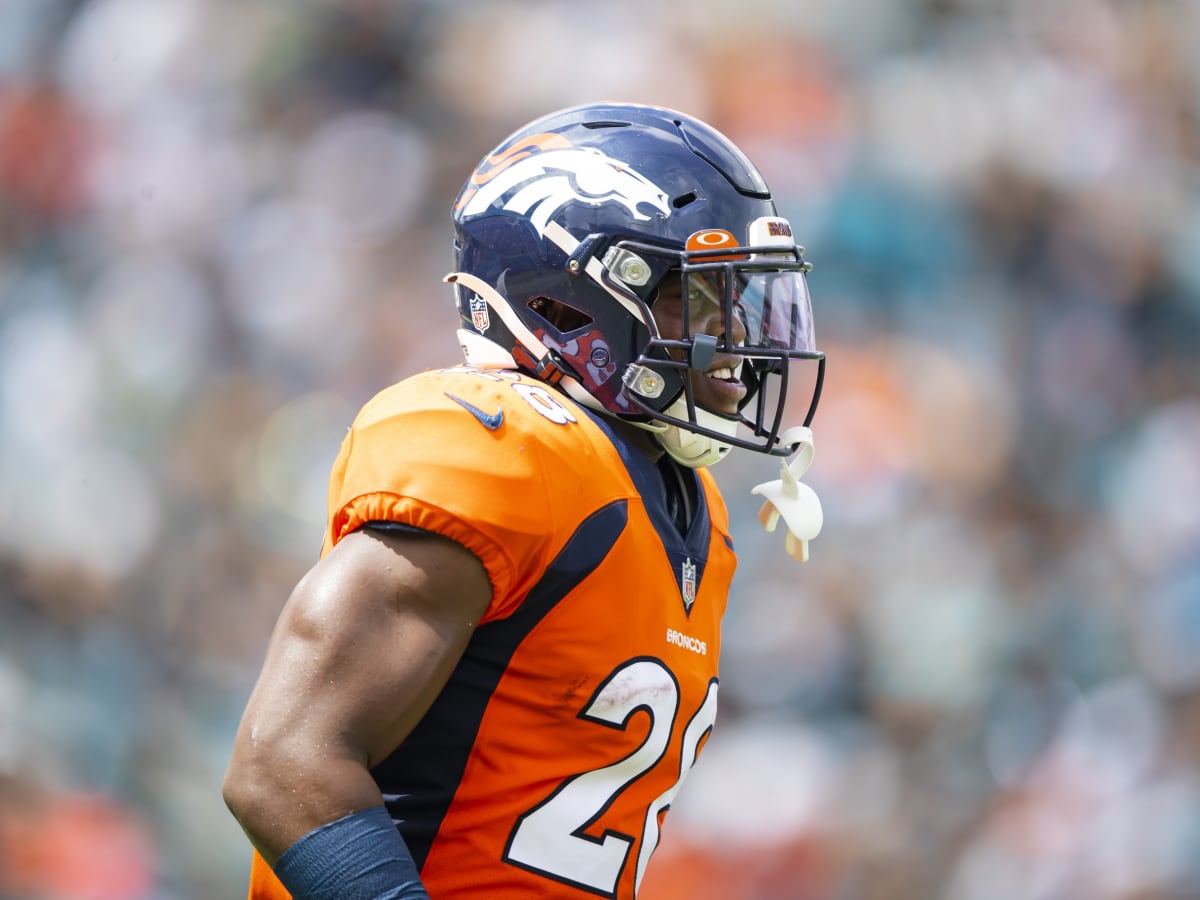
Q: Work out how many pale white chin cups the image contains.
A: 1